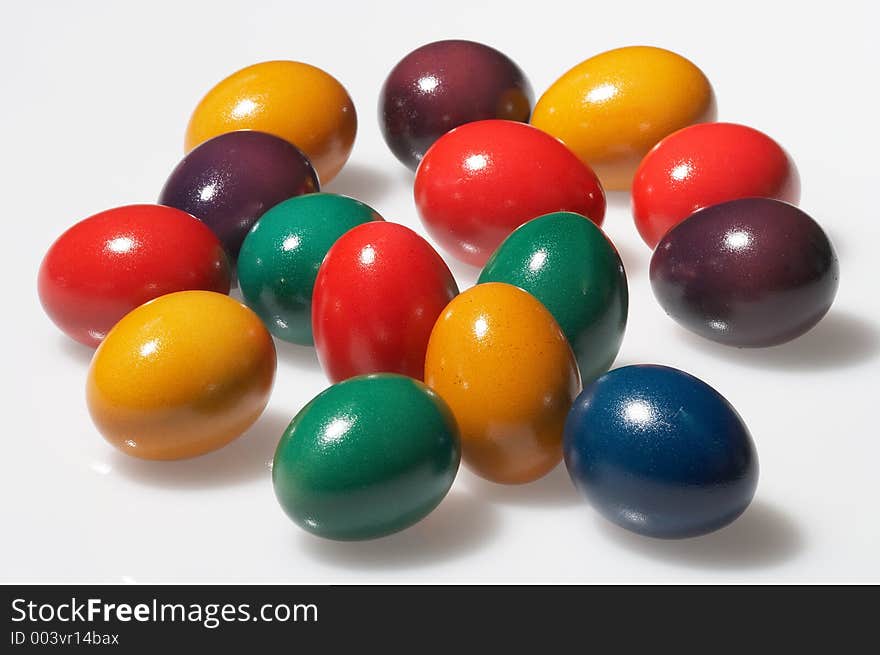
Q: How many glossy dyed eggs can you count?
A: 15